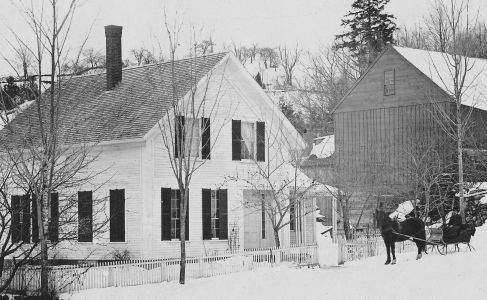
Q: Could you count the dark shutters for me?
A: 14